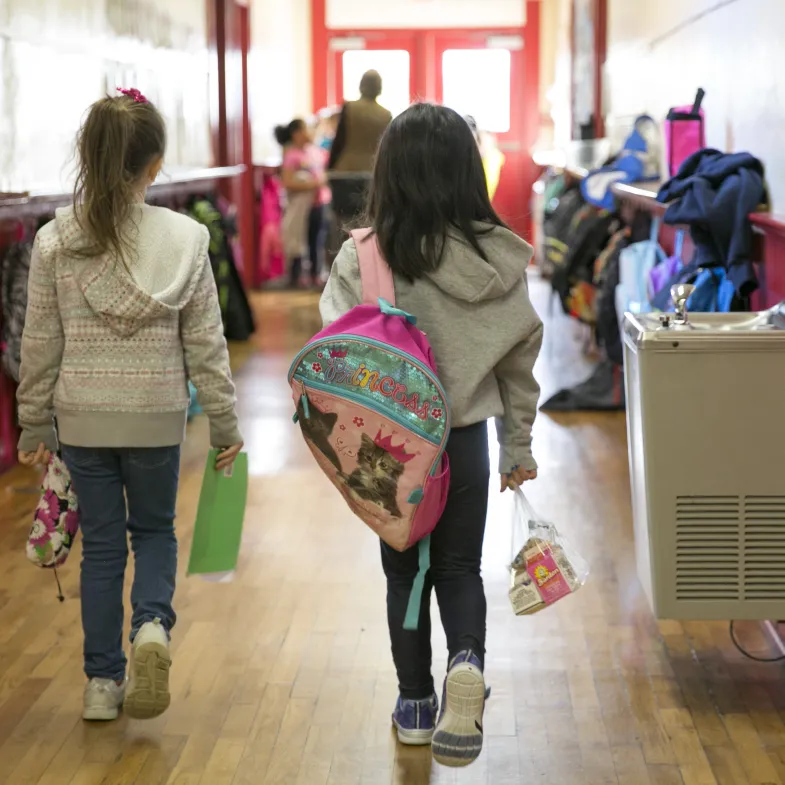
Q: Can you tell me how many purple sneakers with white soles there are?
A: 2